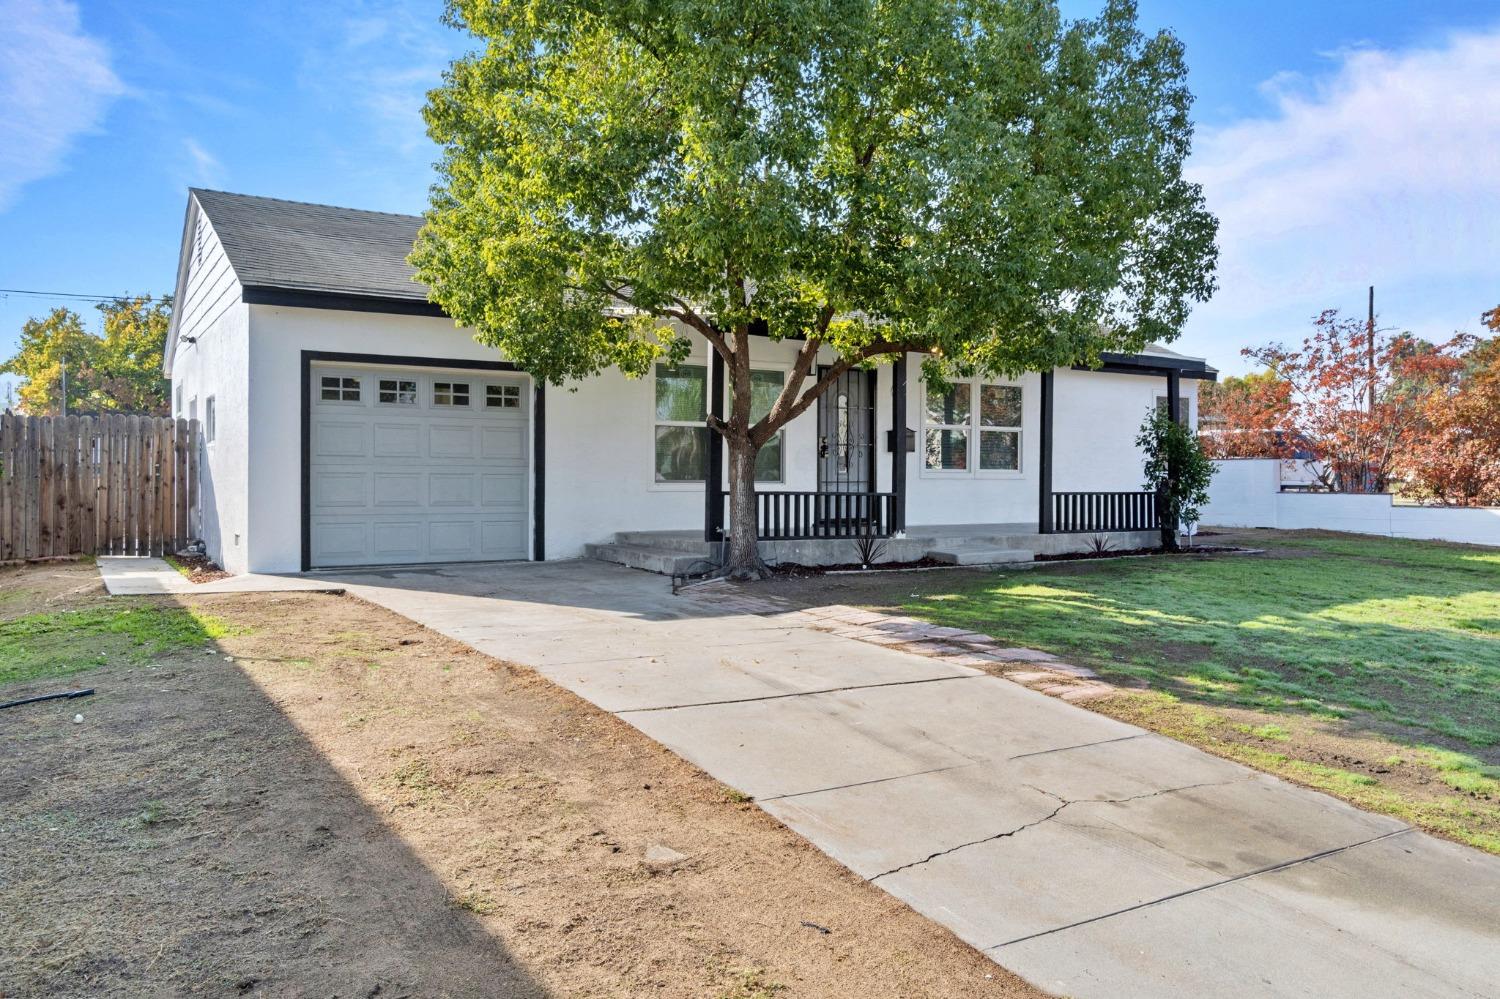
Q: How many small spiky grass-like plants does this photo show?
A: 2